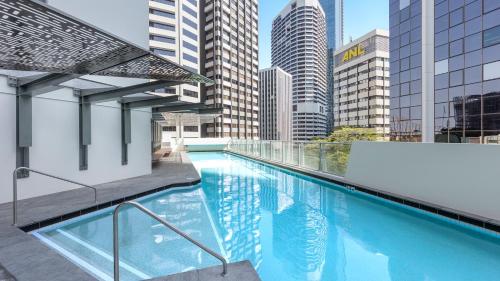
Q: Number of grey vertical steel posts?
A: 3